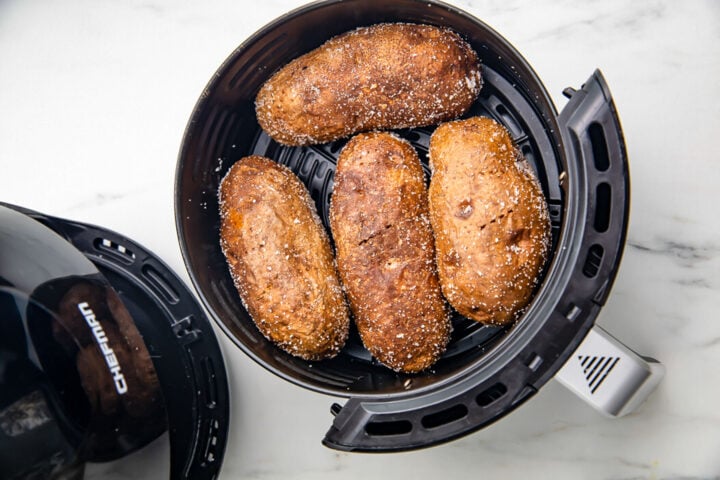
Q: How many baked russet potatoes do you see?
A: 4